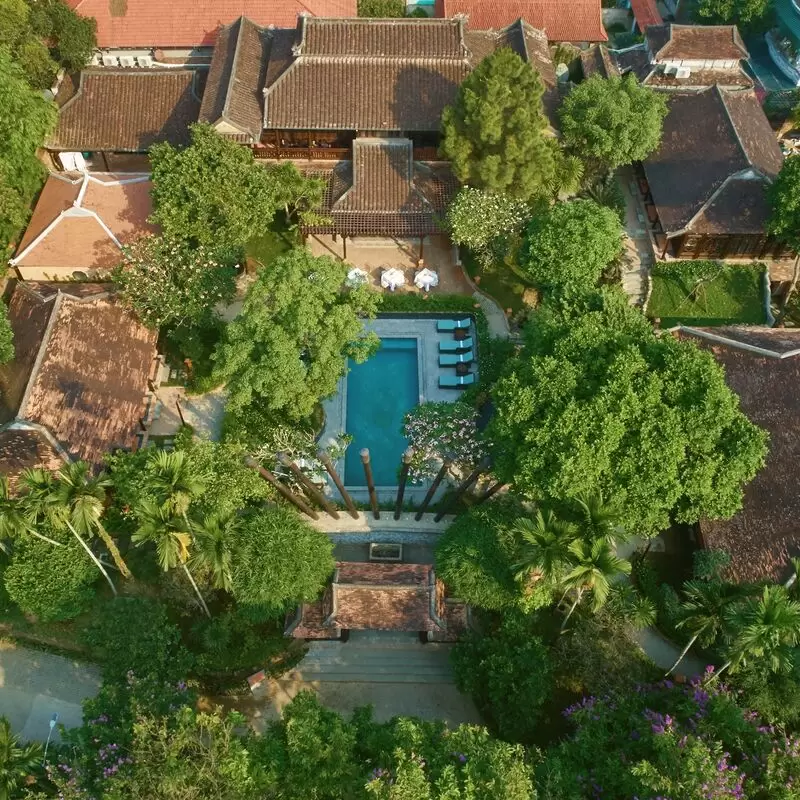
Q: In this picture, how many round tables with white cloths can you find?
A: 3